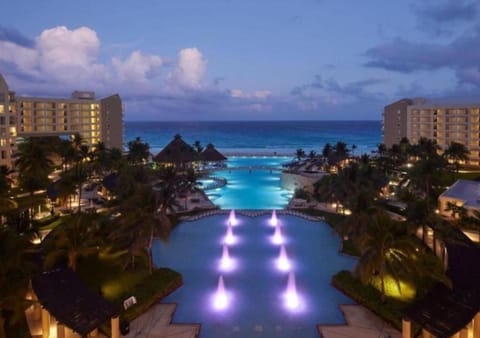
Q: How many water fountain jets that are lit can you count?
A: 8